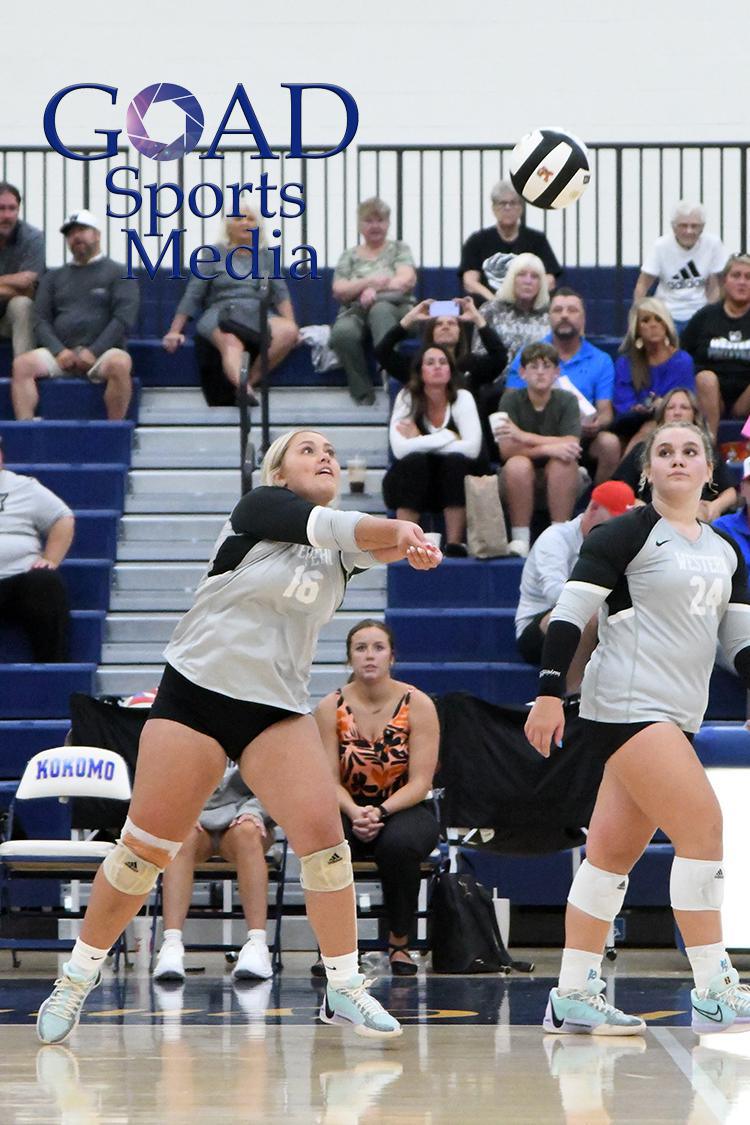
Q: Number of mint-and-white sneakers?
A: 4